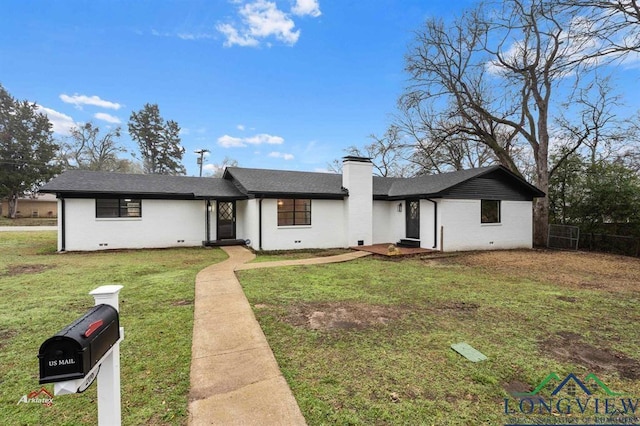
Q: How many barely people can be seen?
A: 0